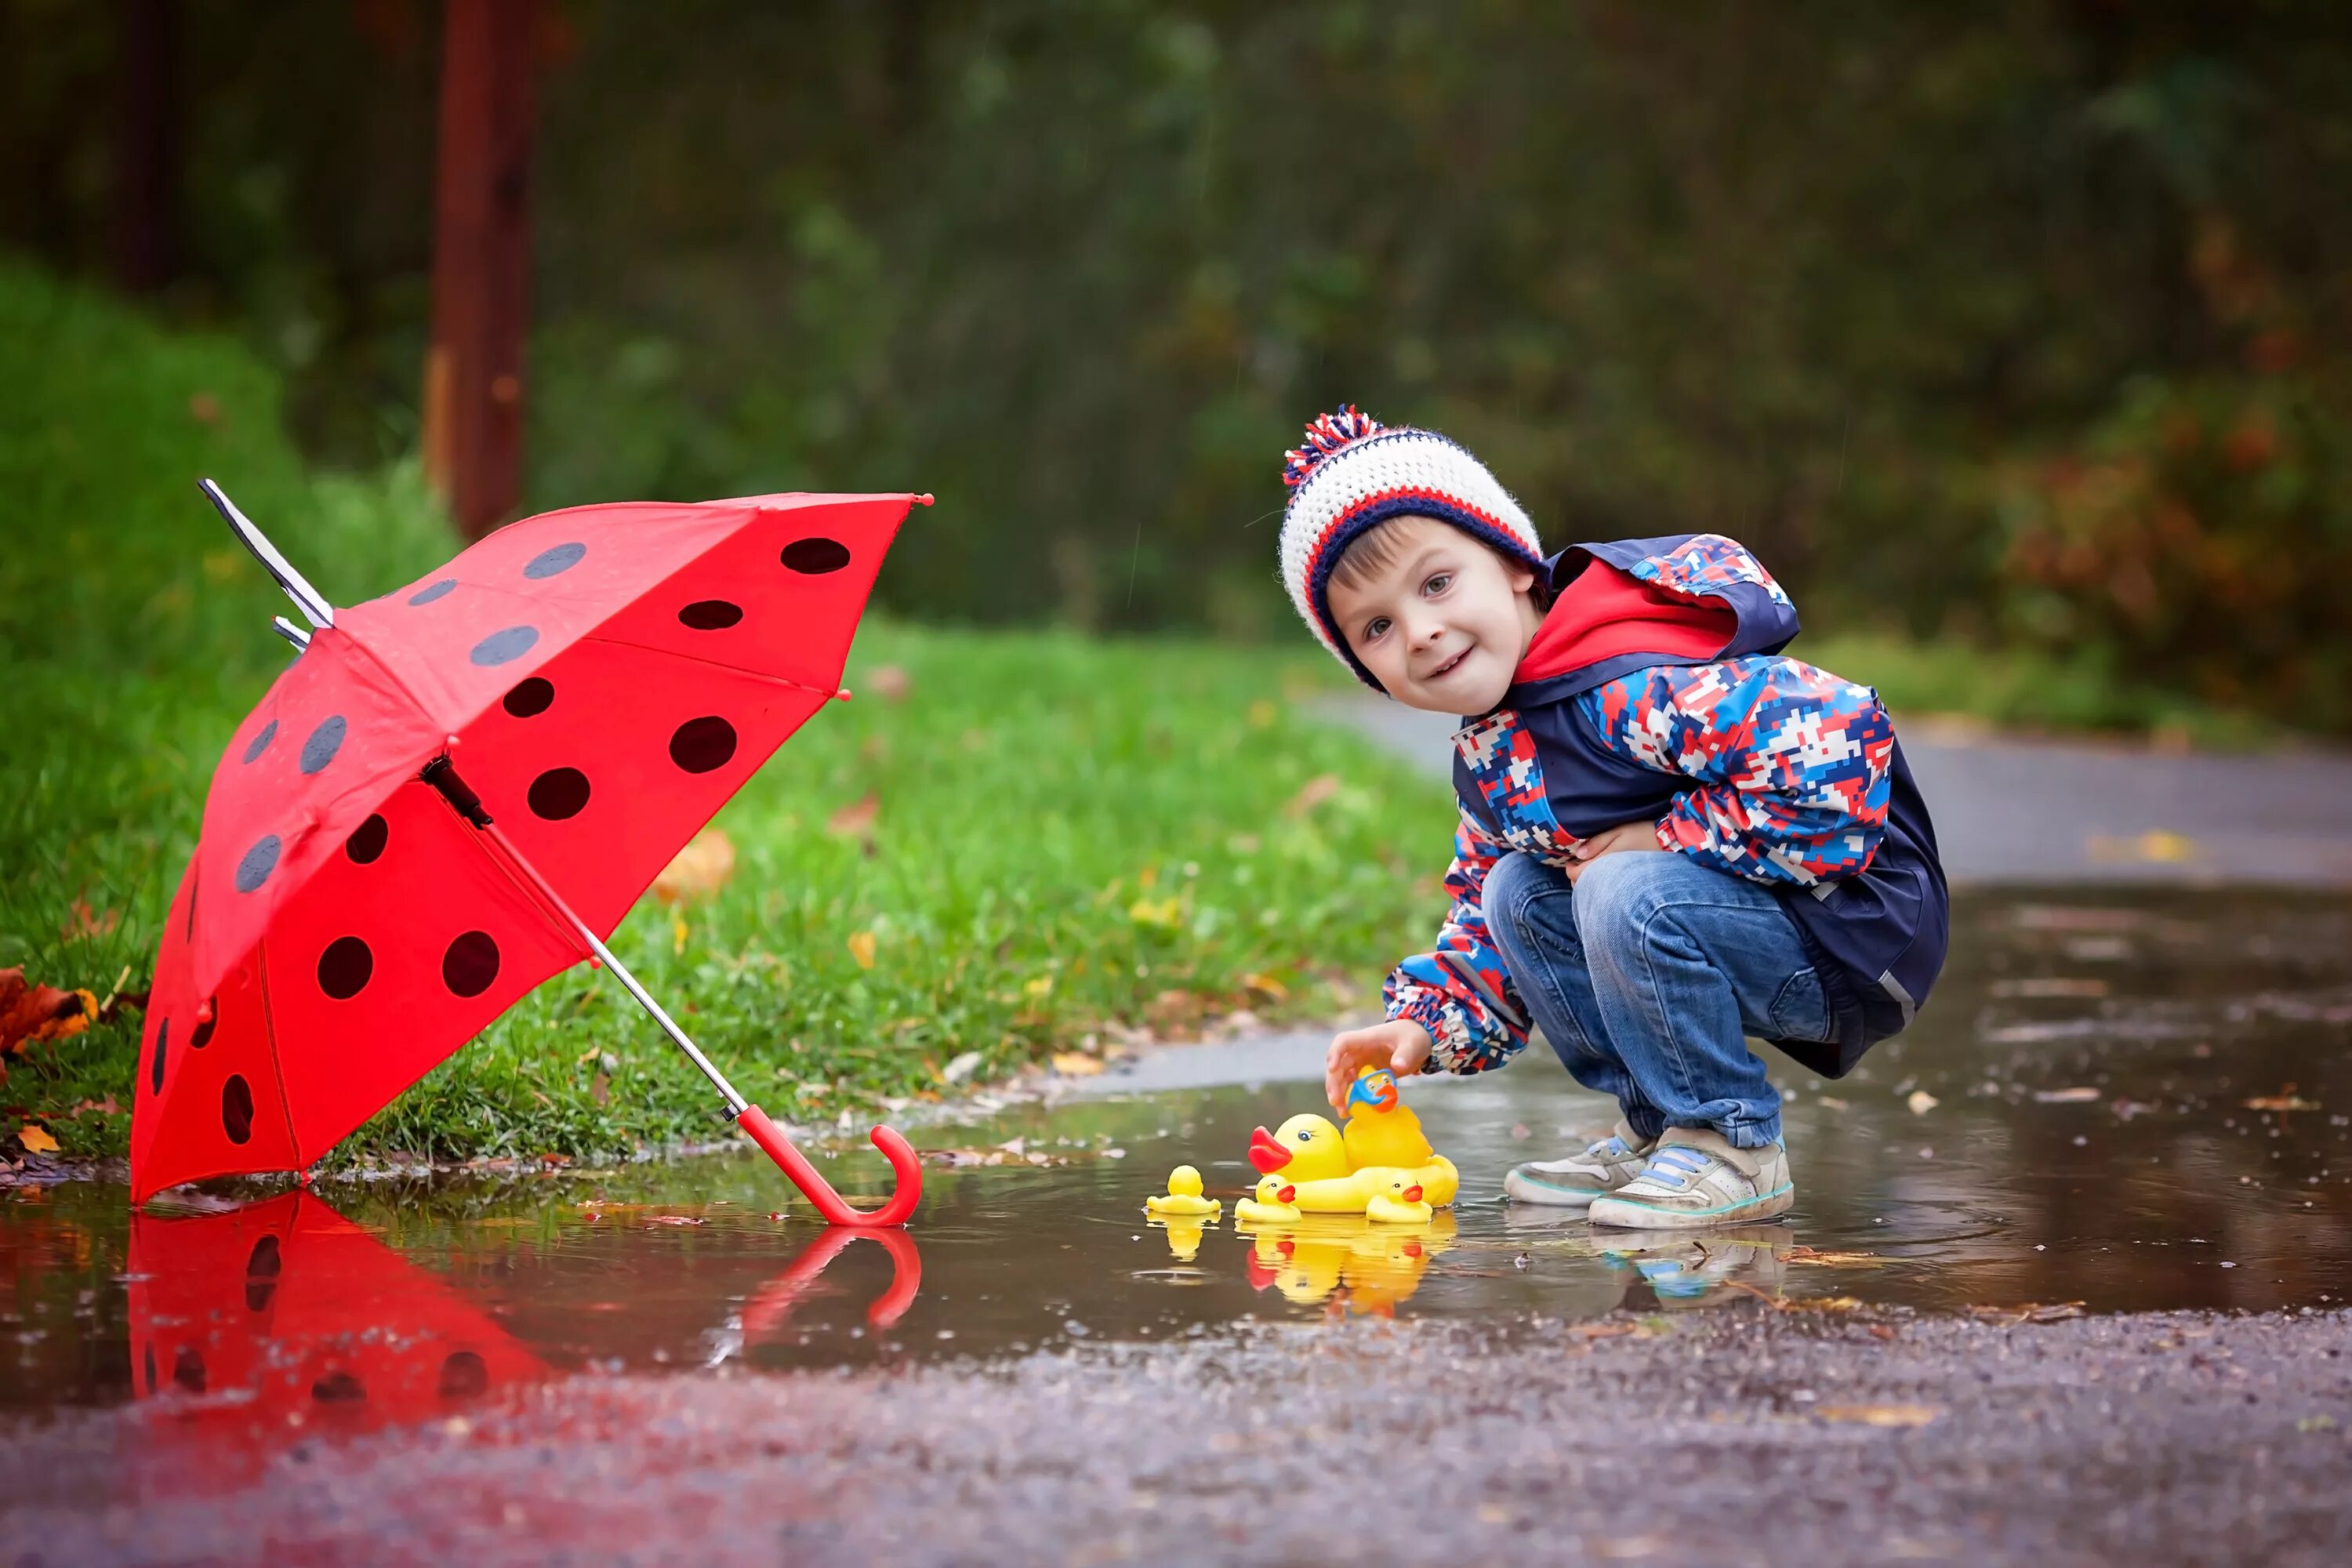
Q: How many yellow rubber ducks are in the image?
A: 5